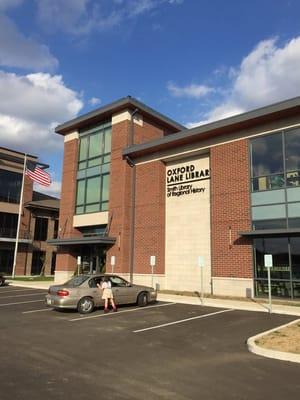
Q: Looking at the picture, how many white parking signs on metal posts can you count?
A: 5